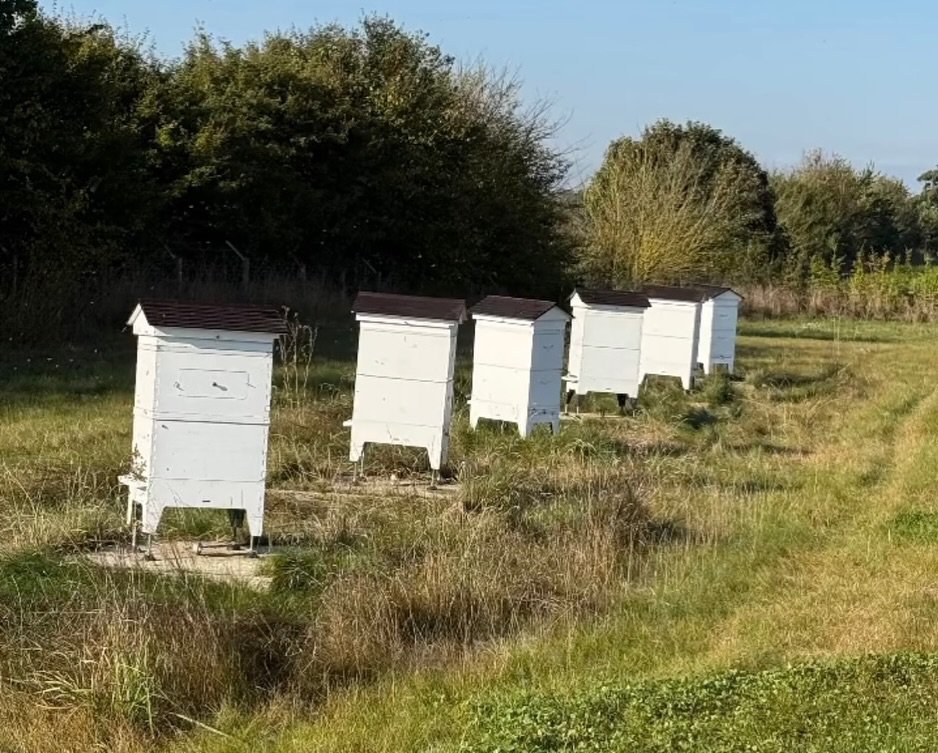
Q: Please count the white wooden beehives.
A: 6